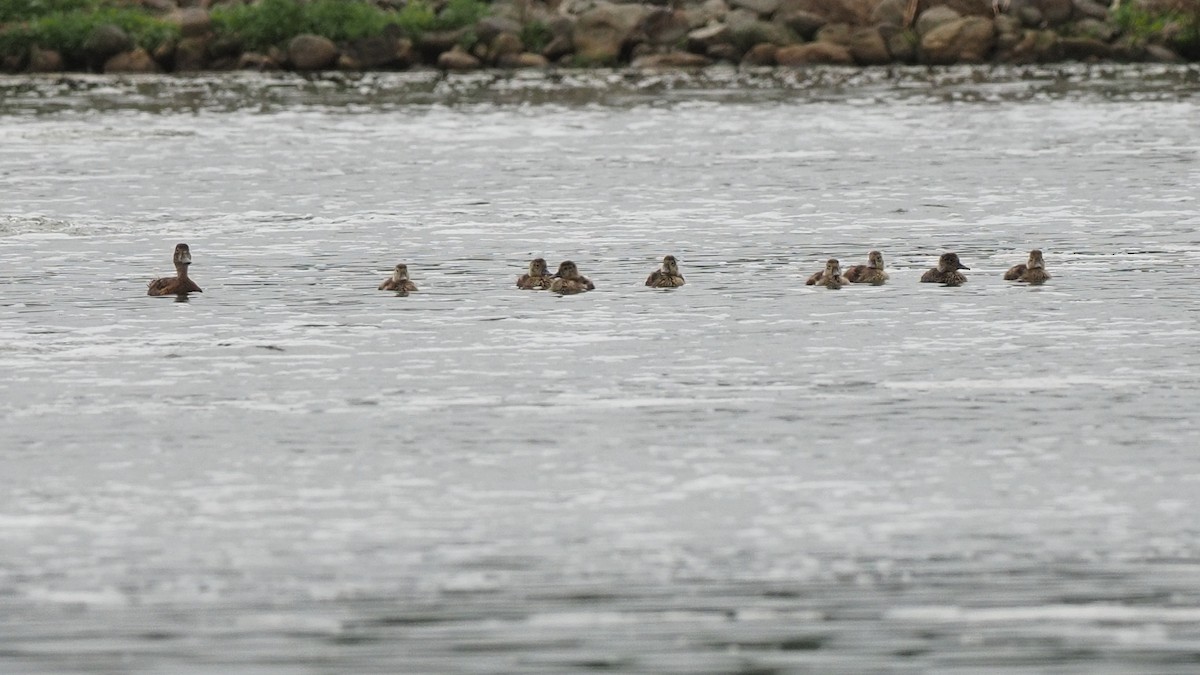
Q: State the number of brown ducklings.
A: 8